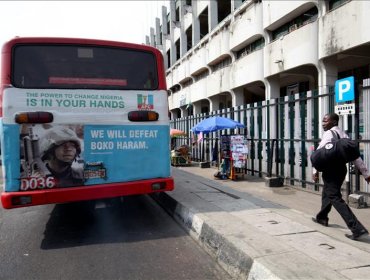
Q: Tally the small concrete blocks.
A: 3